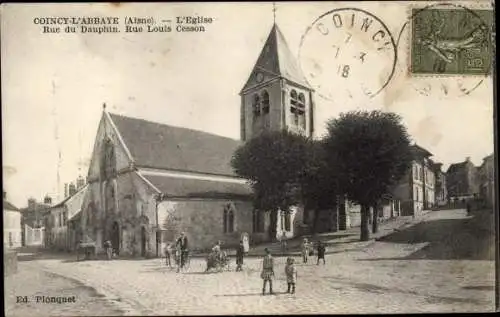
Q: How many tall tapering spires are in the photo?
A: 1